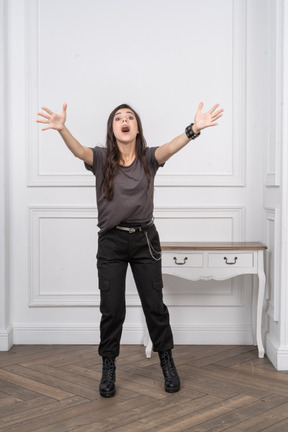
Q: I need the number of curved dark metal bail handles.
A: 2